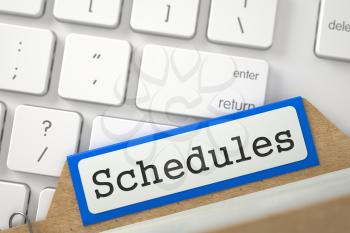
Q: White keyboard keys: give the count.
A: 13